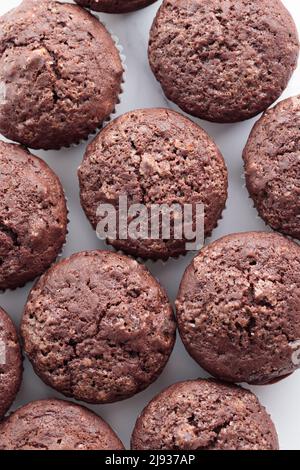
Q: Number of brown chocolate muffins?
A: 11